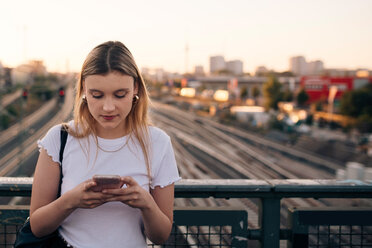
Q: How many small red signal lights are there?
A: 2